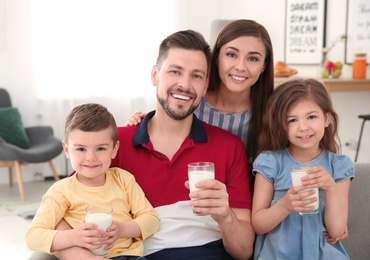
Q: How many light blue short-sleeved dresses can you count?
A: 1